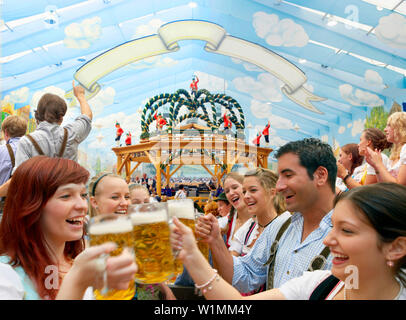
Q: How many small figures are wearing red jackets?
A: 7